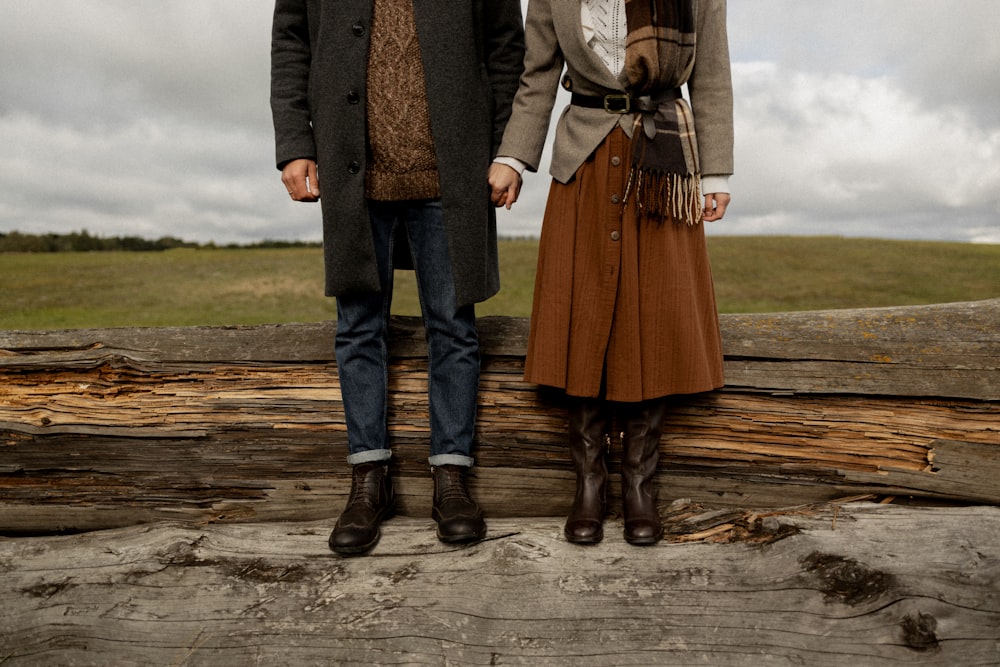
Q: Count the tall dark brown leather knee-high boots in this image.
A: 2